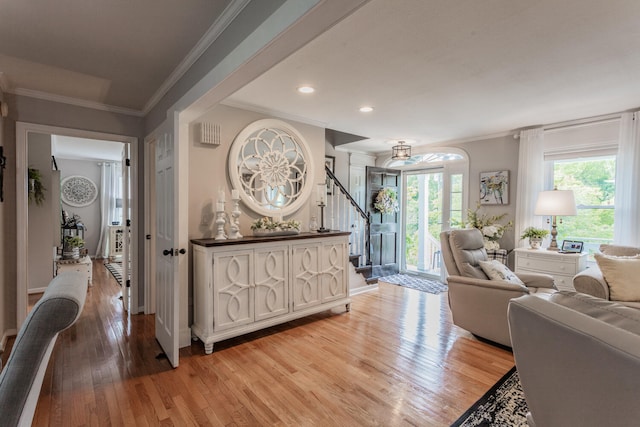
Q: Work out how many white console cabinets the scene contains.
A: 1